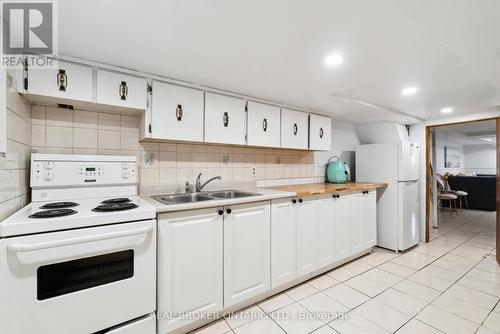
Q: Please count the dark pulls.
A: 15